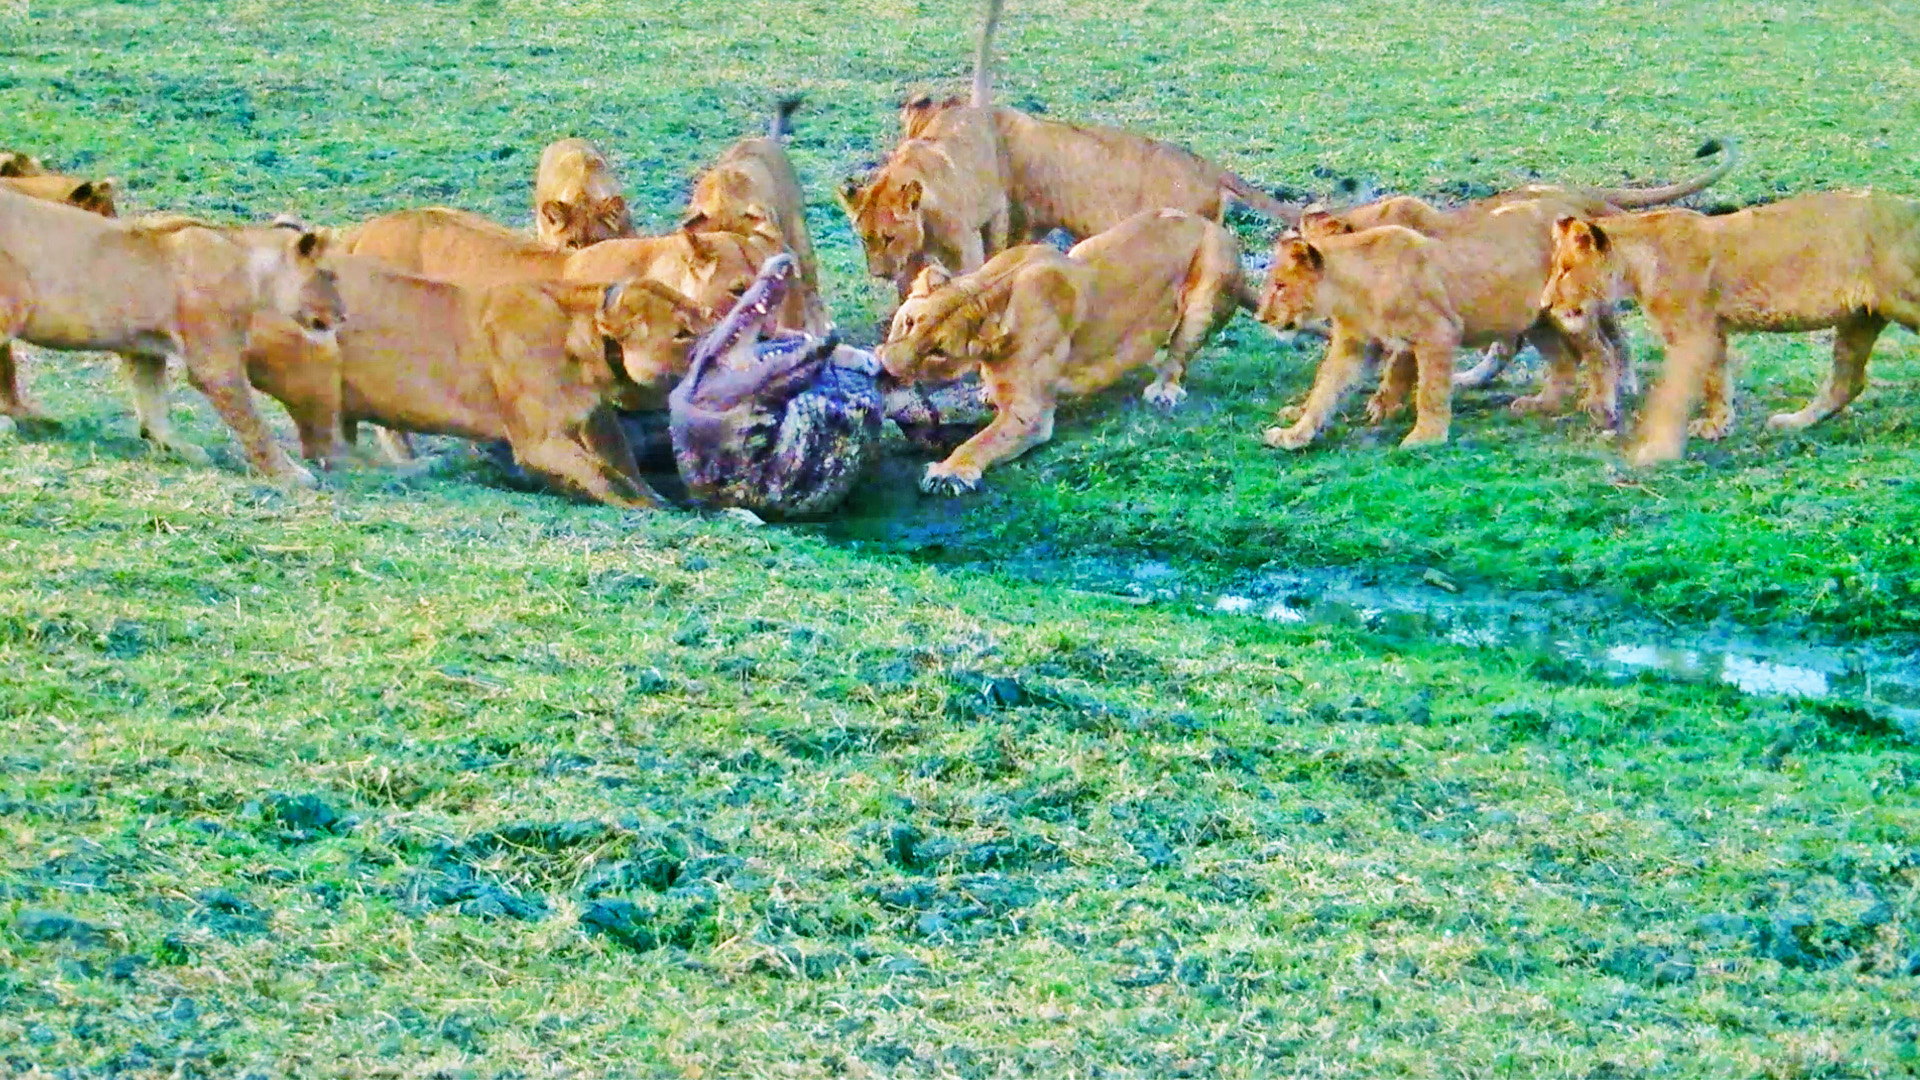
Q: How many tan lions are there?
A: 13